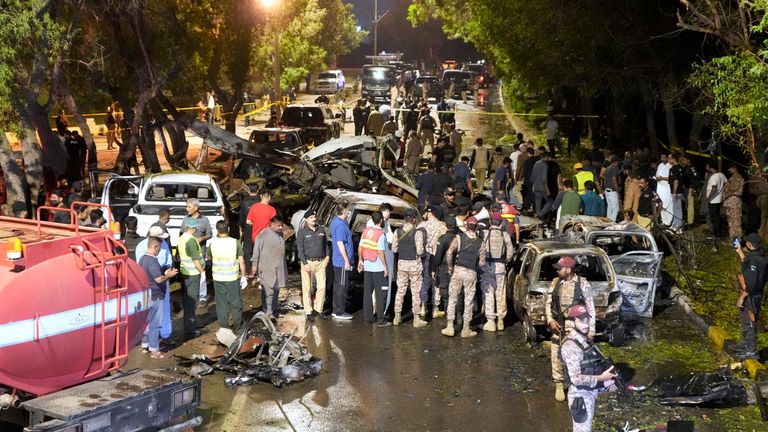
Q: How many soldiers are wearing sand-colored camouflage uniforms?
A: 7